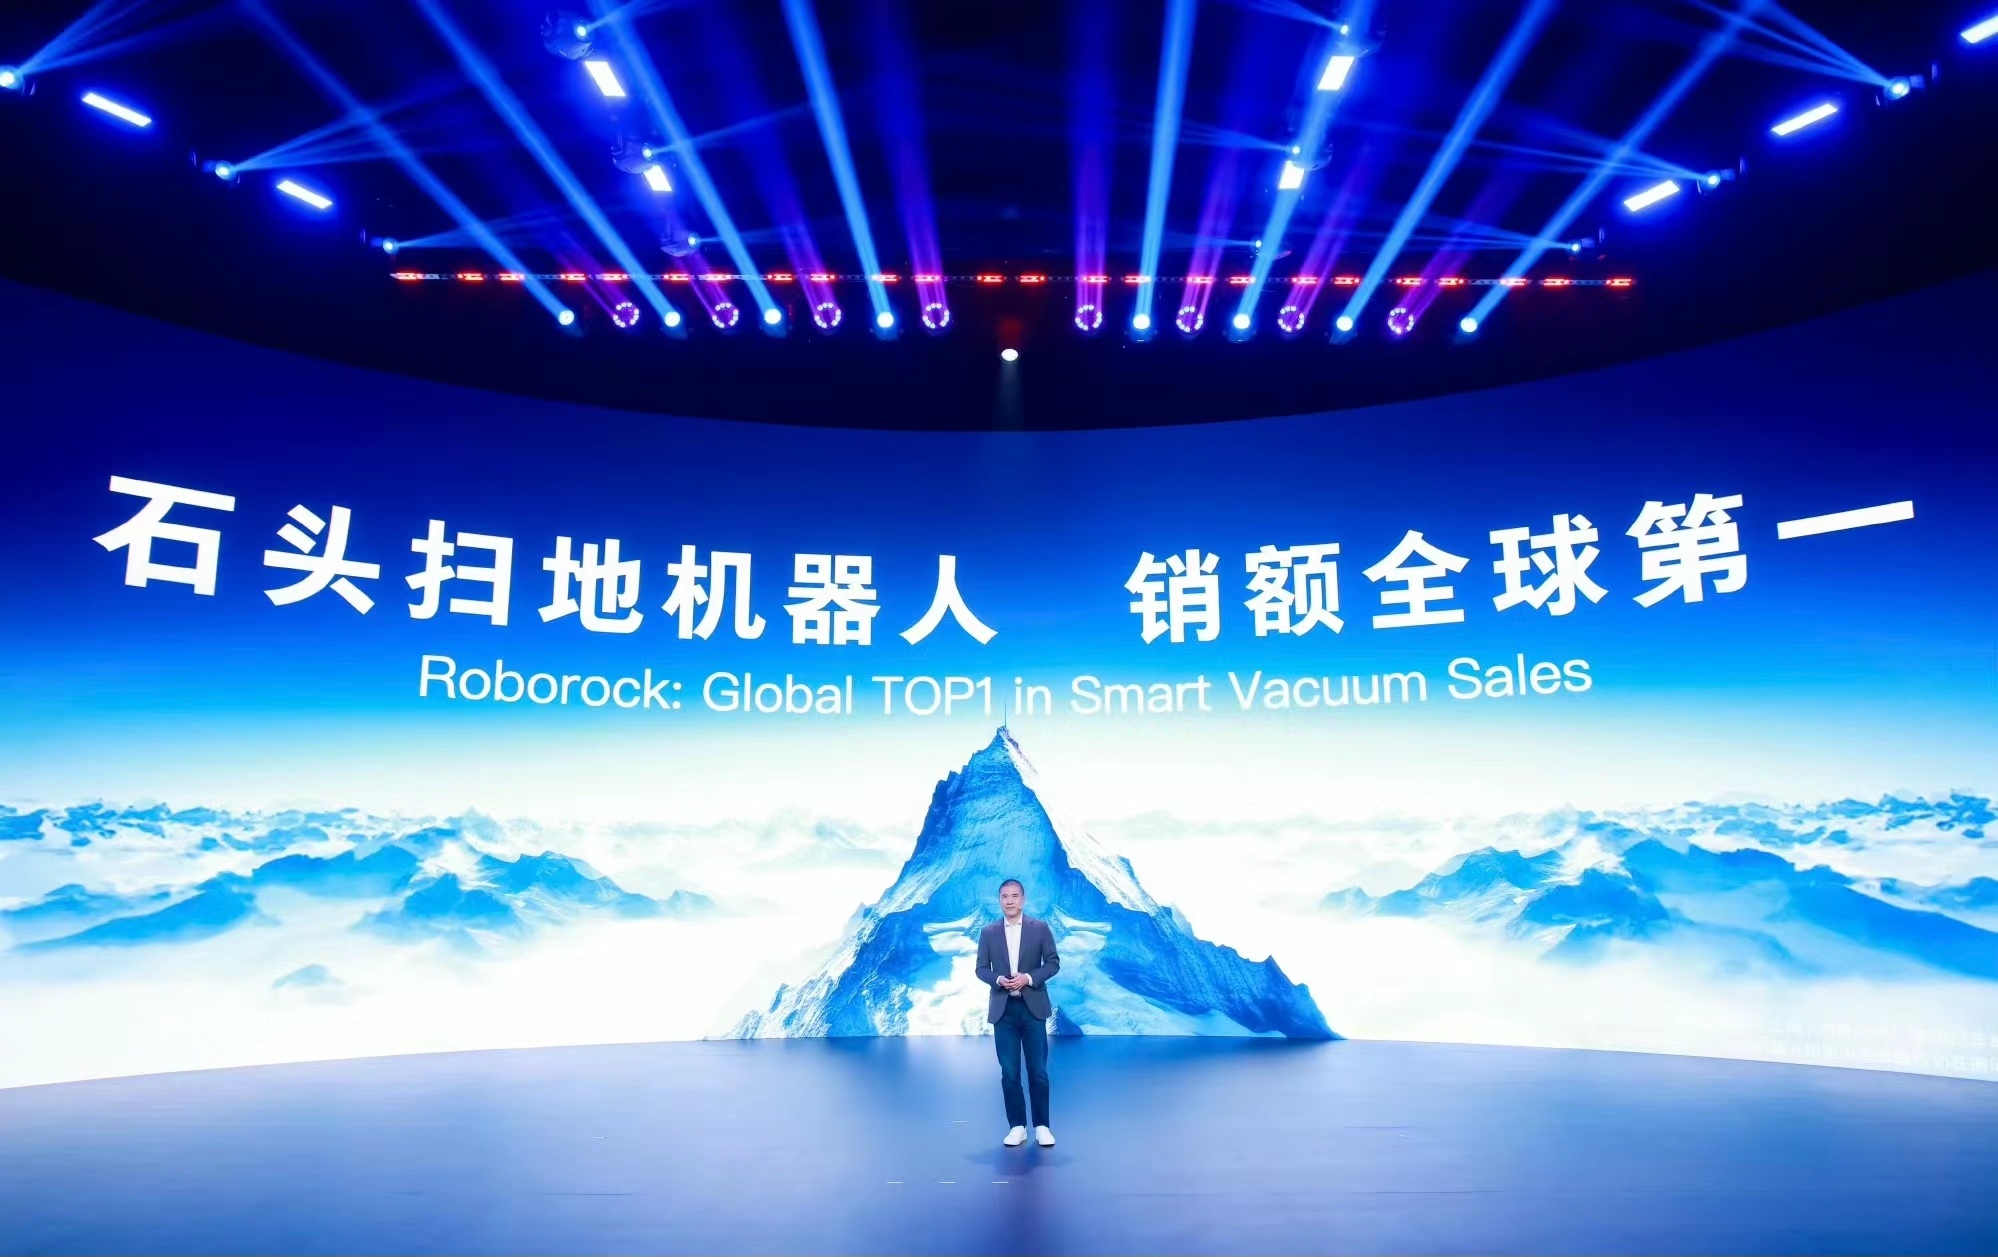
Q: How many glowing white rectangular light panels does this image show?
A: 9